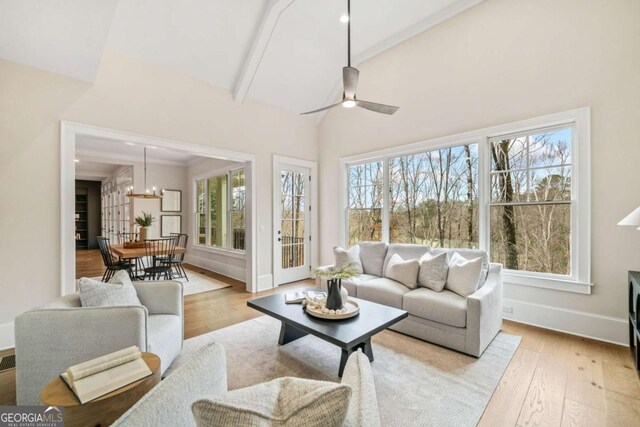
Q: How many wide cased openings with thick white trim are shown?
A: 1